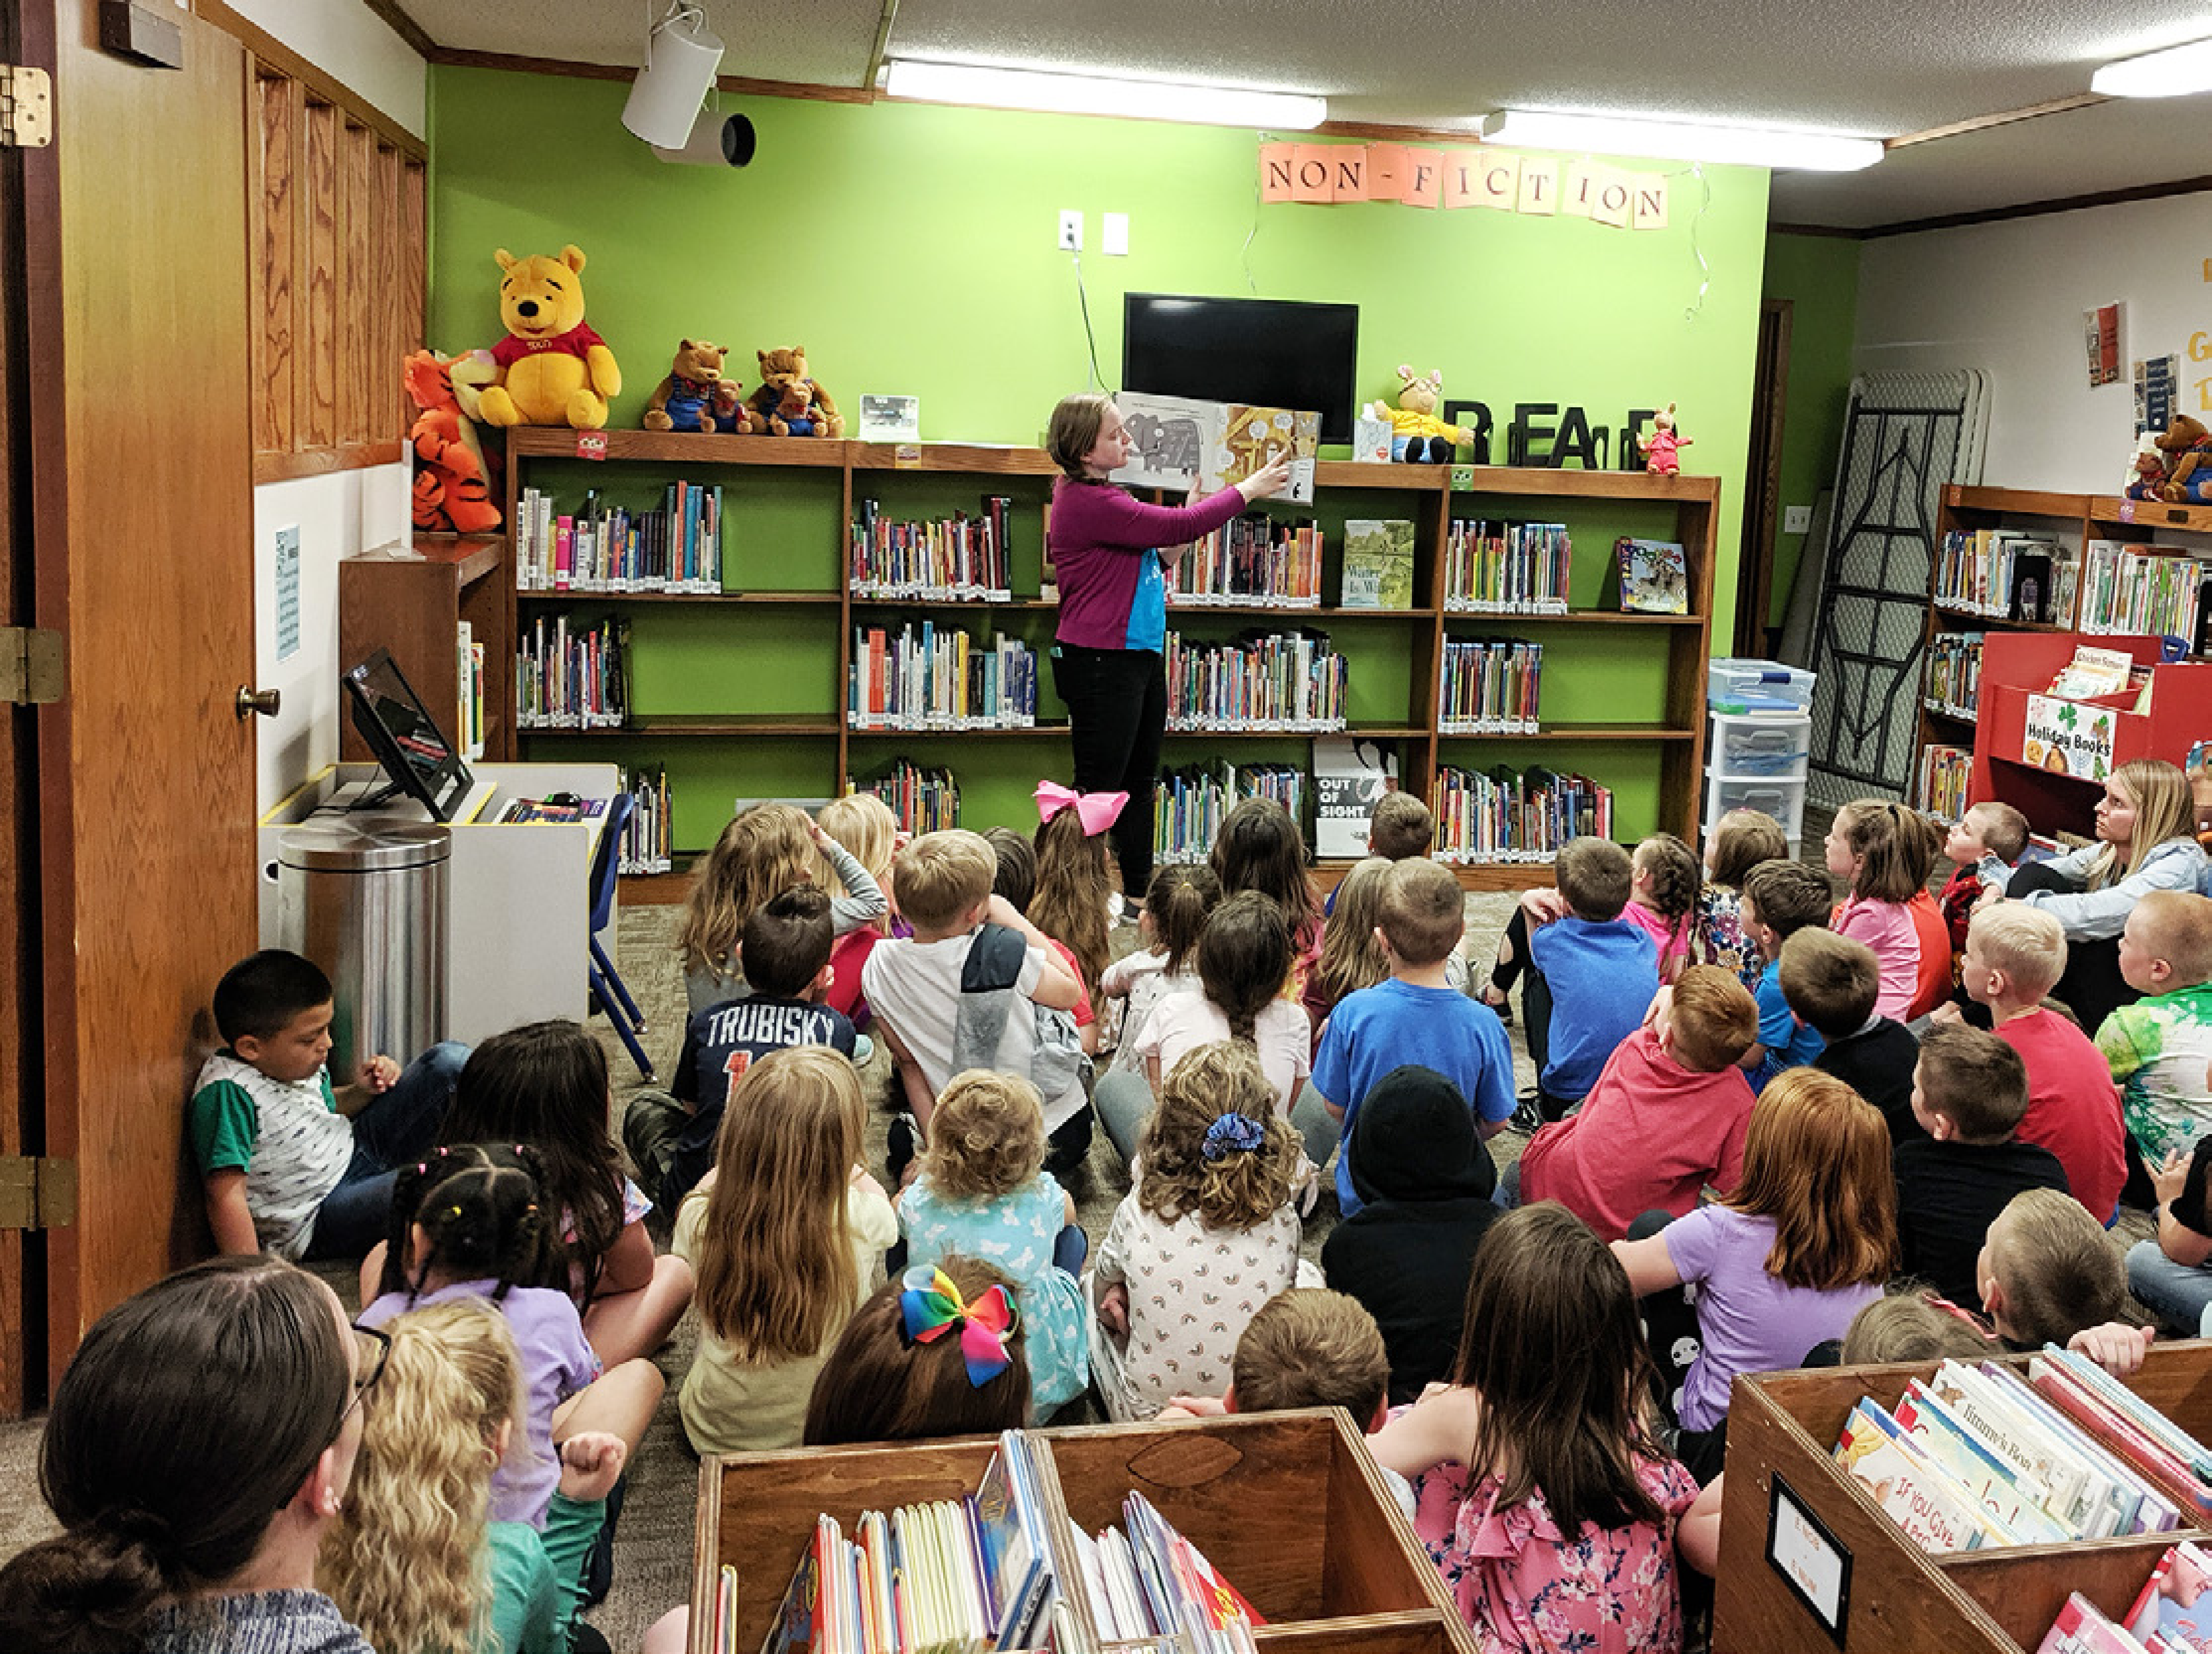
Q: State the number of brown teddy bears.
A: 6